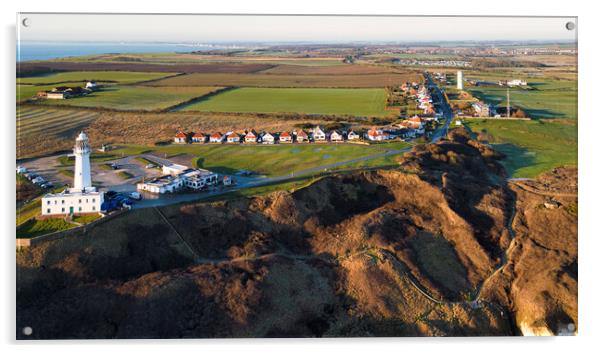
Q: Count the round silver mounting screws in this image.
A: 4